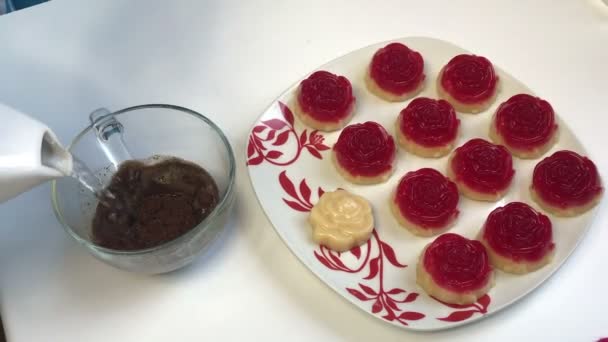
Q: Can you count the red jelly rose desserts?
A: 11